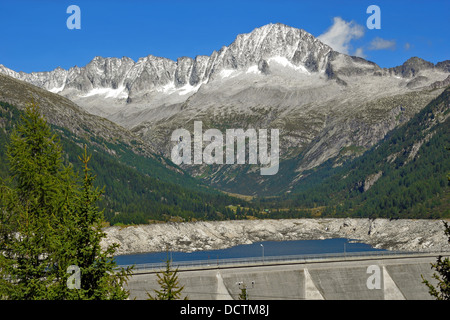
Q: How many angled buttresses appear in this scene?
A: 3